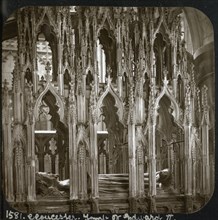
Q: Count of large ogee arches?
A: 3